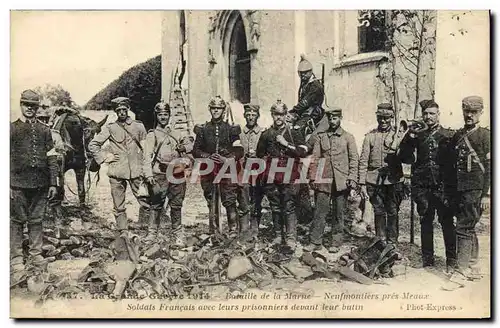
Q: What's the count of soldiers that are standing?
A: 10